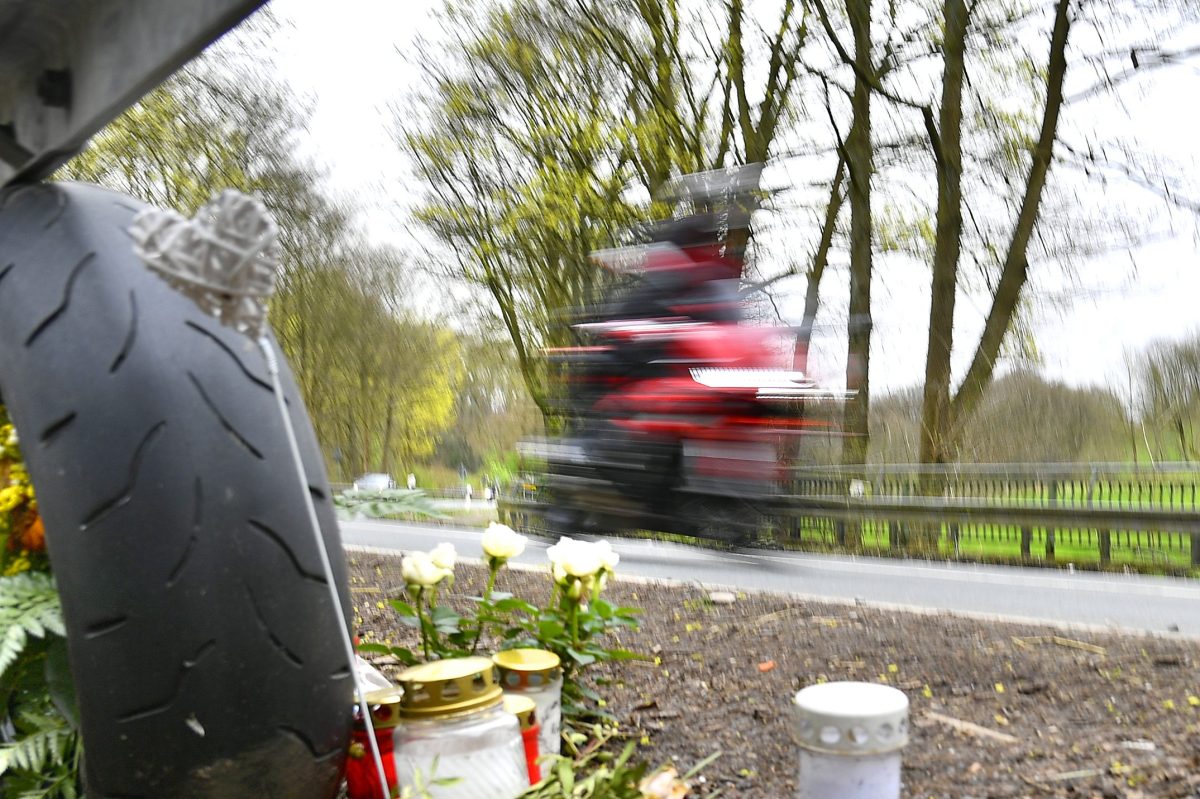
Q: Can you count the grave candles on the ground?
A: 5